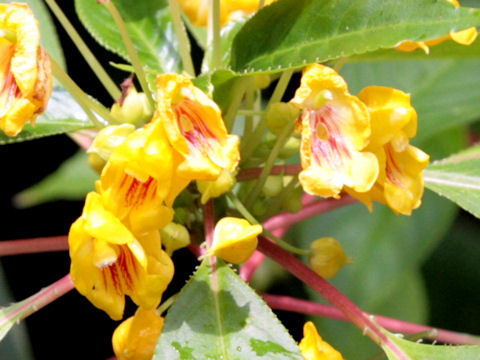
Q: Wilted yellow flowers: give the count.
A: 1